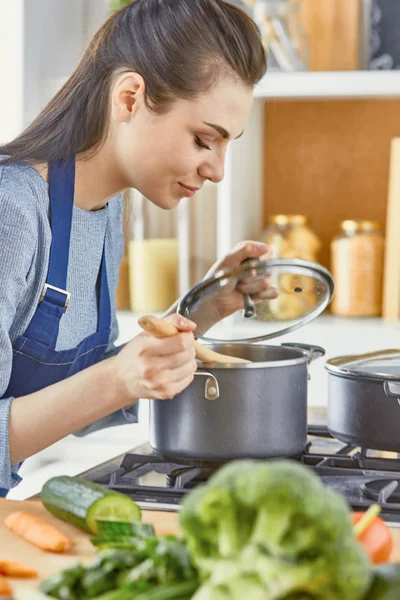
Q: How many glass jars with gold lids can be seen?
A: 2